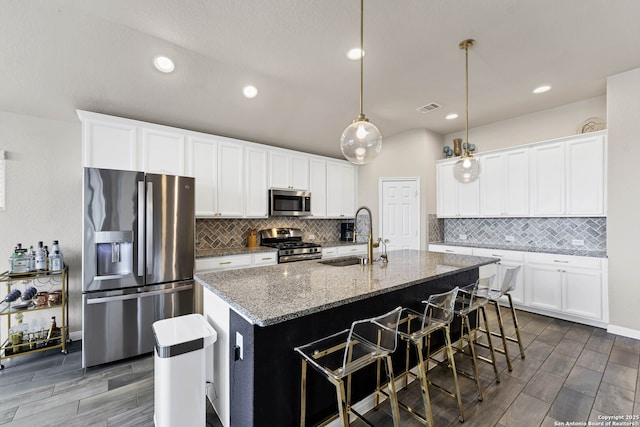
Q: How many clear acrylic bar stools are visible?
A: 4